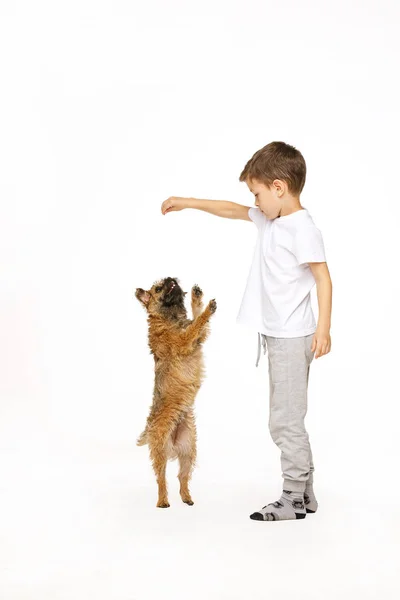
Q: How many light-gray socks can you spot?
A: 2